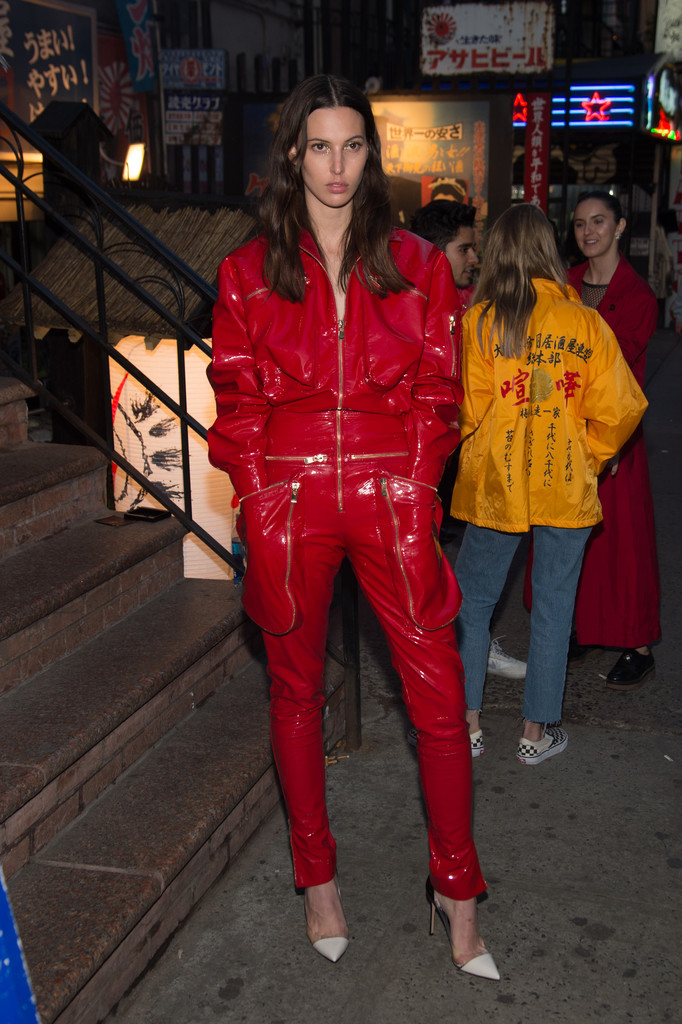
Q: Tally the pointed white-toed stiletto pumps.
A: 2